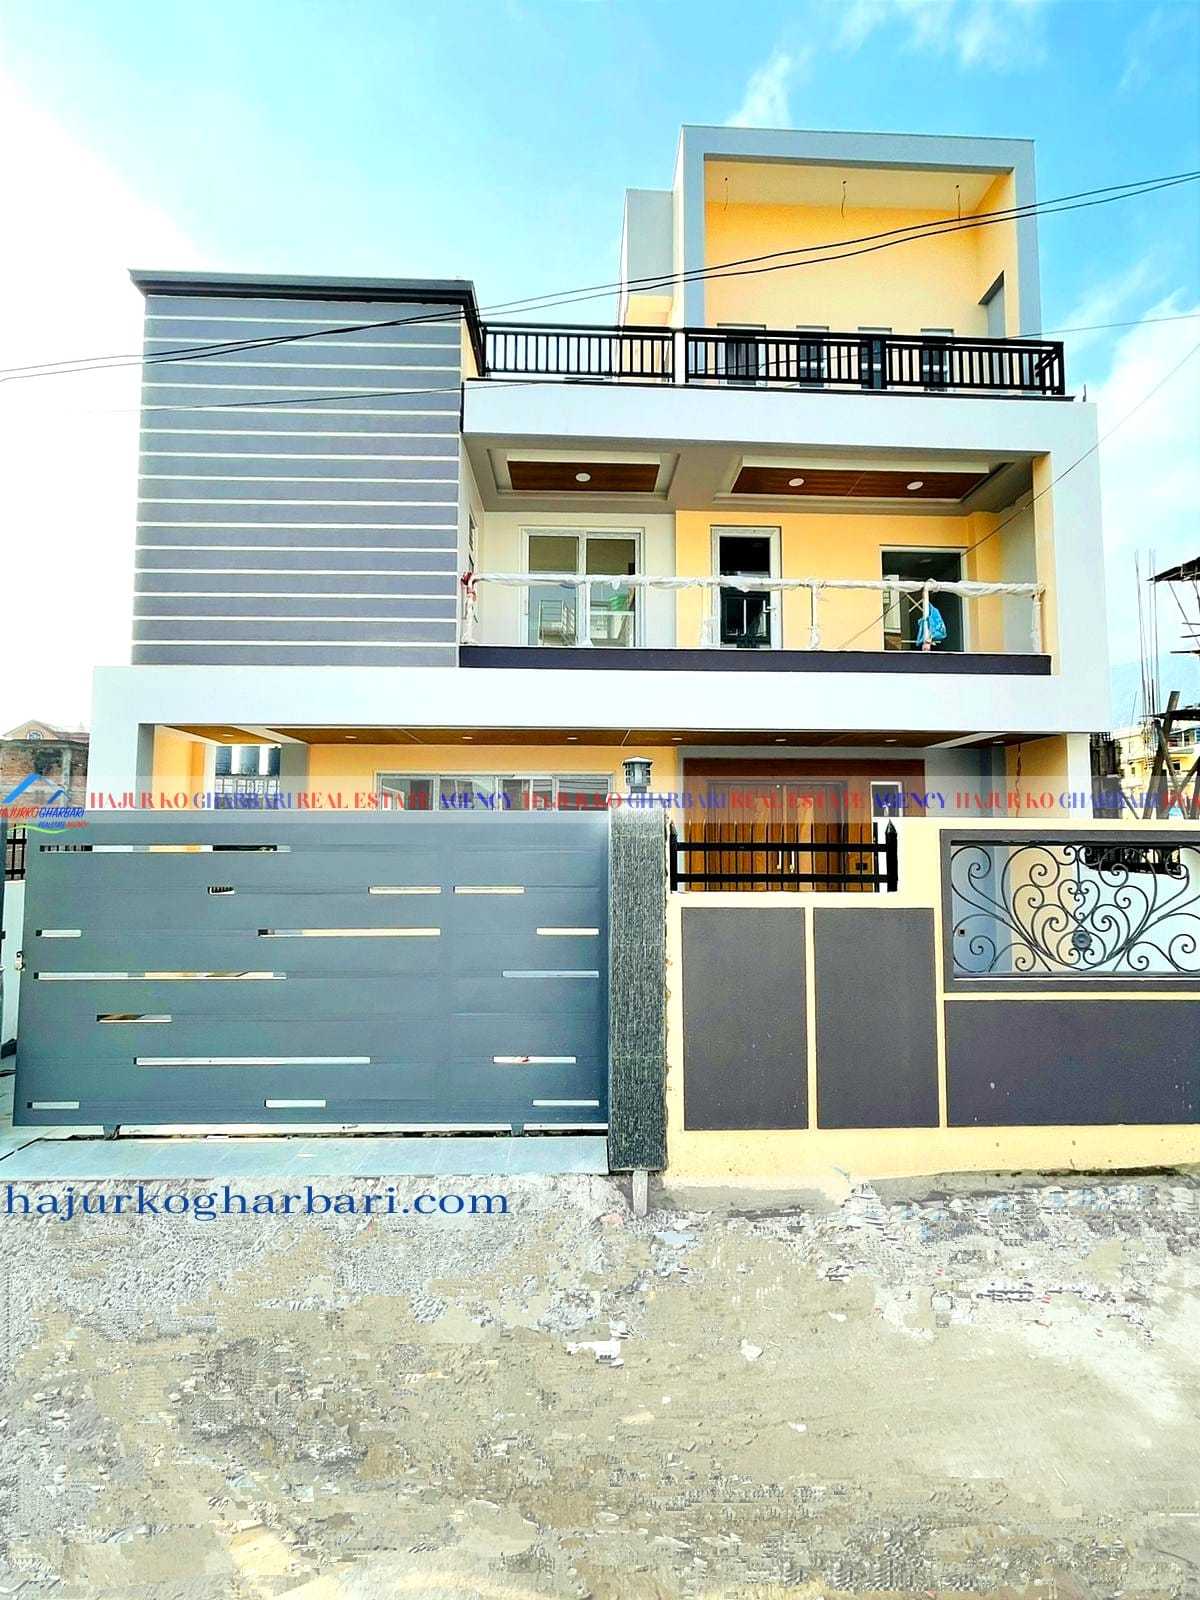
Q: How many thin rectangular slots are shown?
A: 15